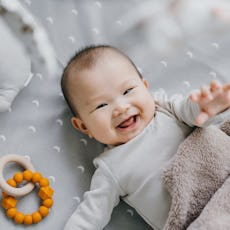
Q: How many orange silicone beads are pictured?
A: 14